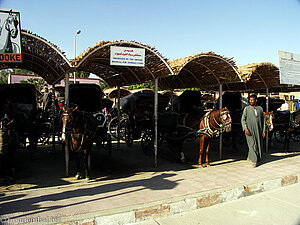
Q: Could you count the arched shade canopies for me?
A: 4